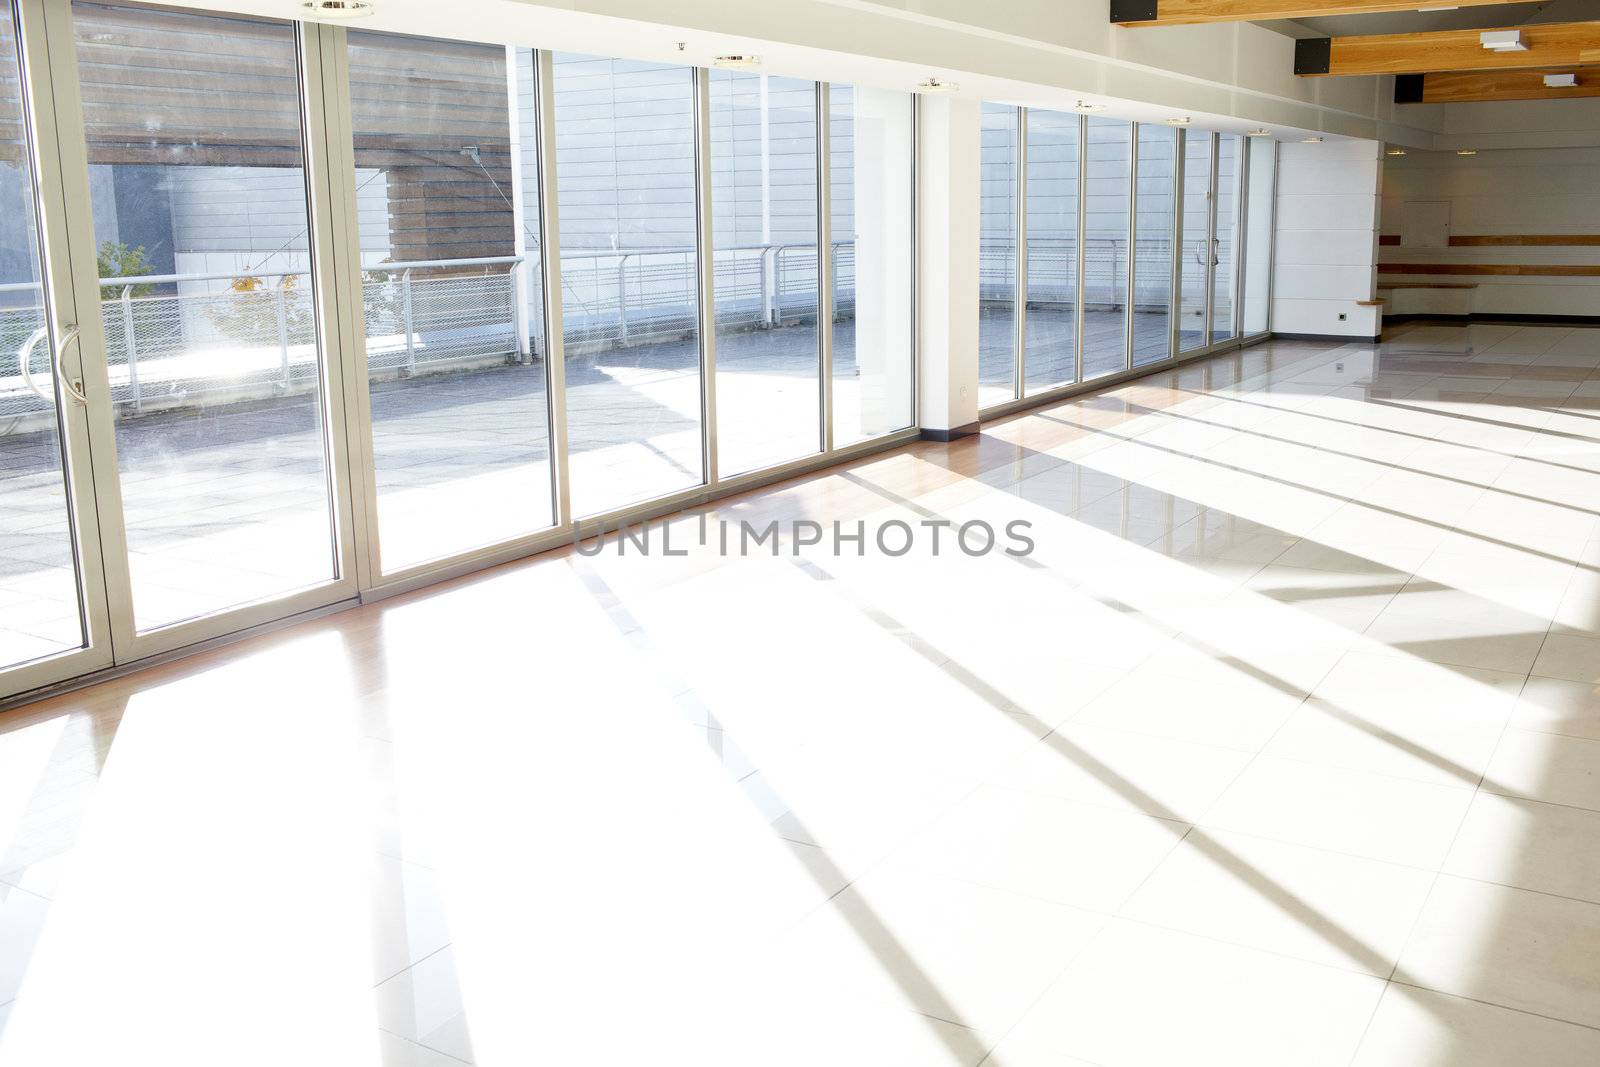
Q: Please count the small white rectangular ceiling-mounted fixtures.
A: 2